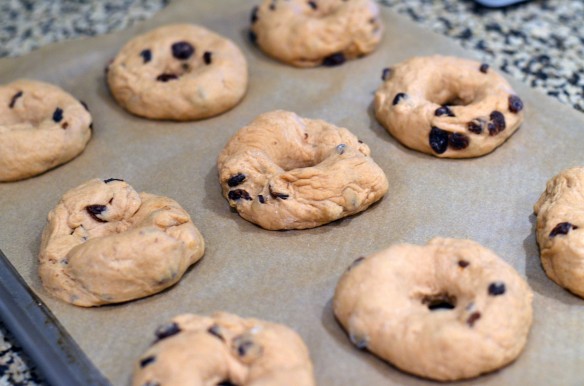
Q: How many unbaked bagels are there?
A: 9